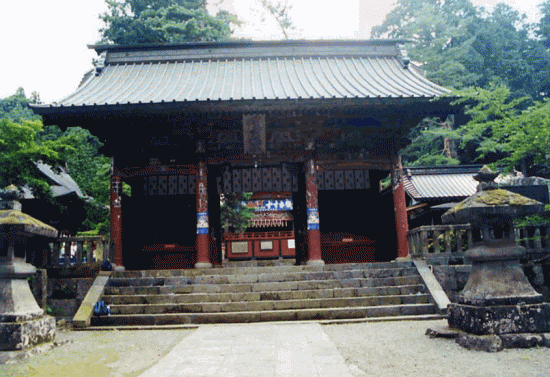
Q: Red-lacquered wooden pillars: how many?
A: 4